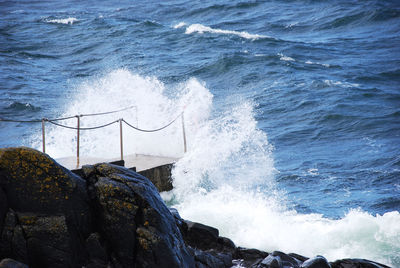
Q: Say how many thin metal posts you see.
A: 4